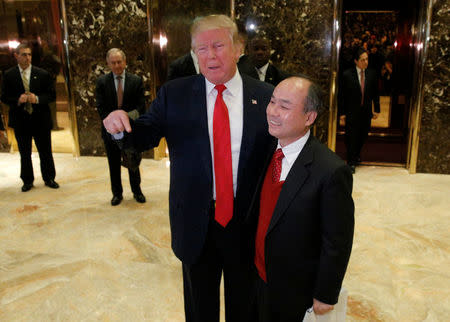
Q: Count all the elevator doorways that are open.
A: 1